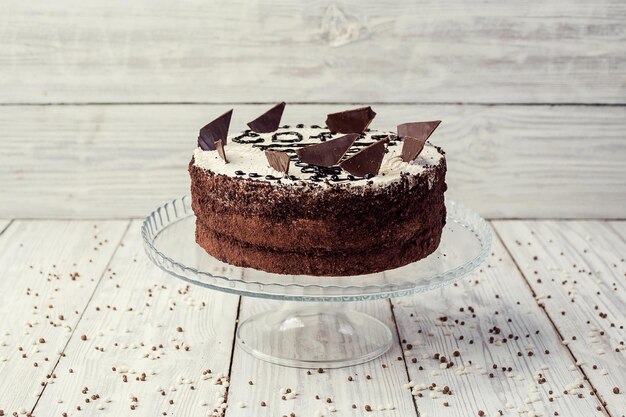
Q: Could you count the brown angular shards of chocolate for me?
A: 9